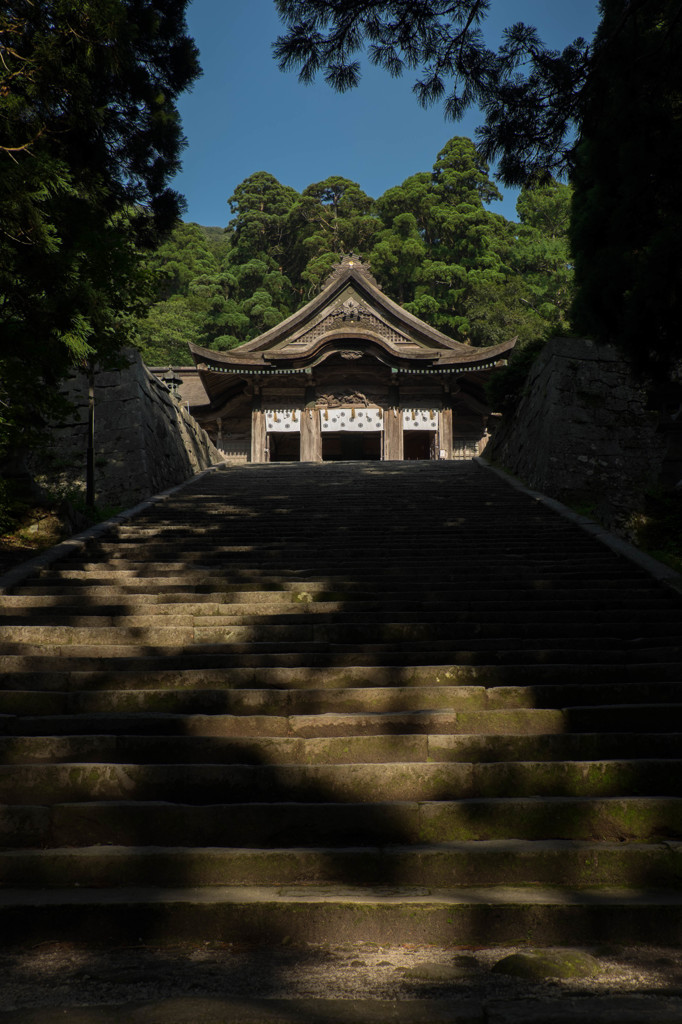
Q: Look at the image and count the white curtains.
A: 3